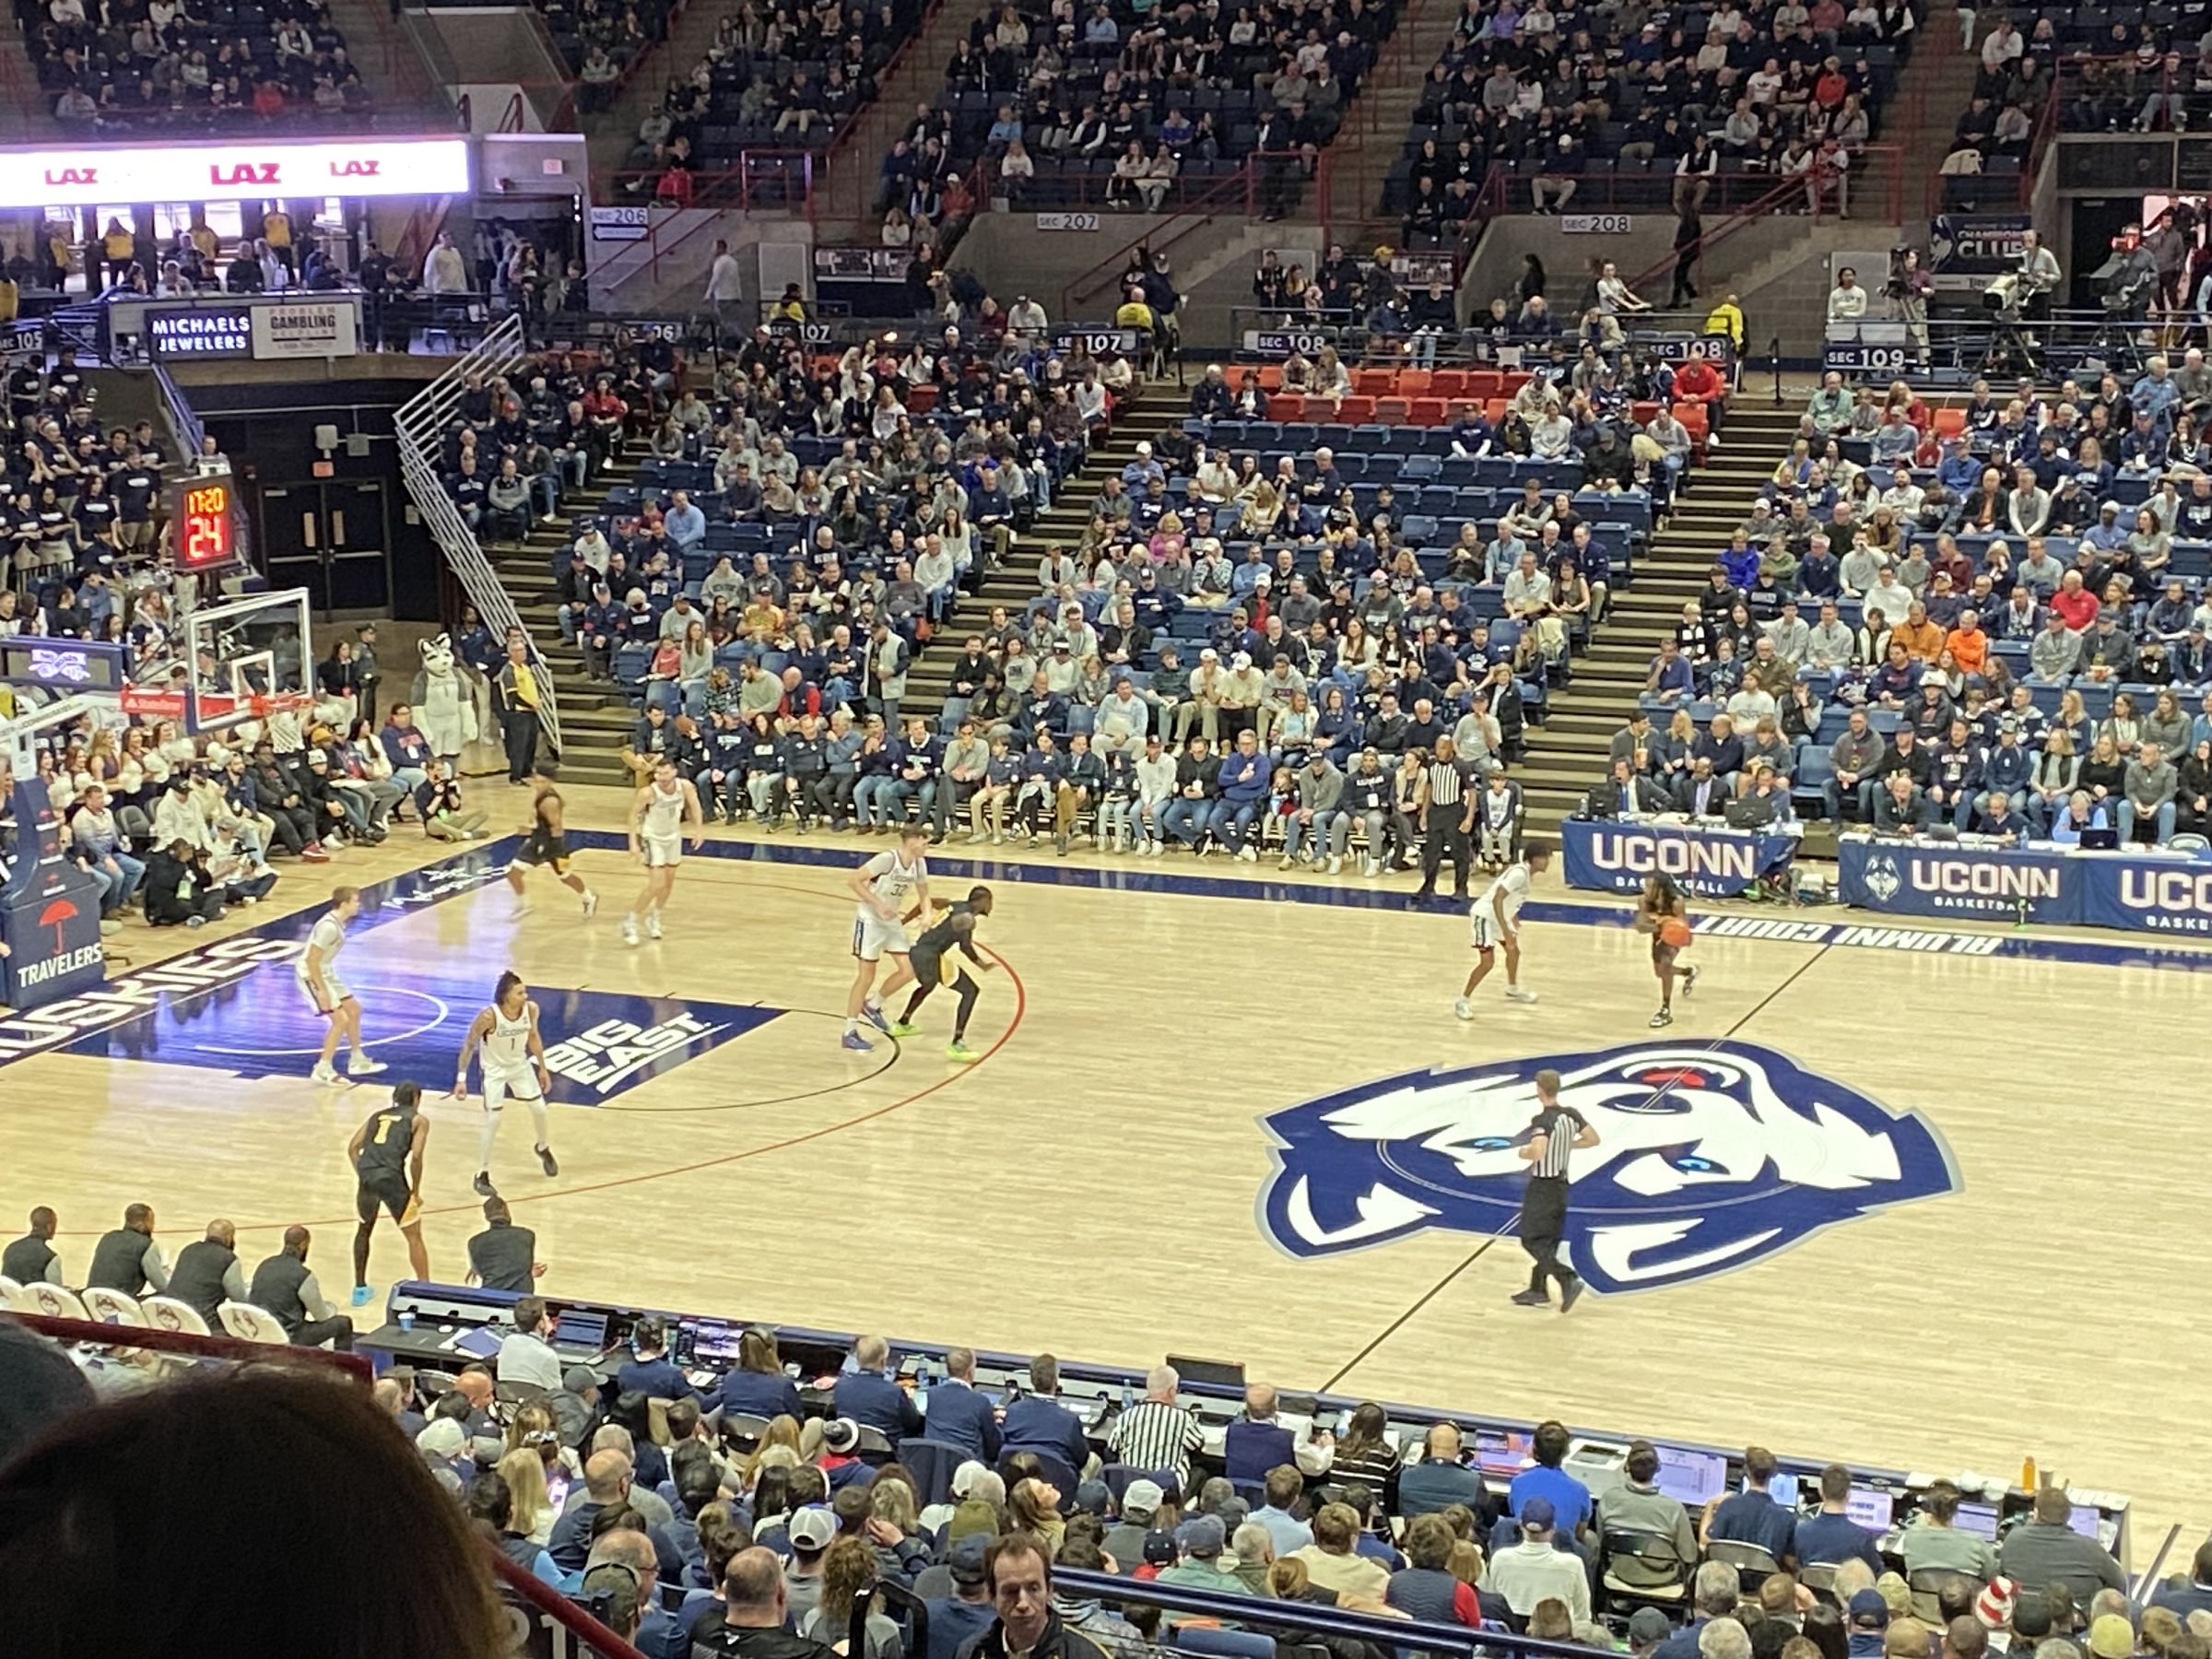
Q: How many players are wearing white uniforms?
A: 5